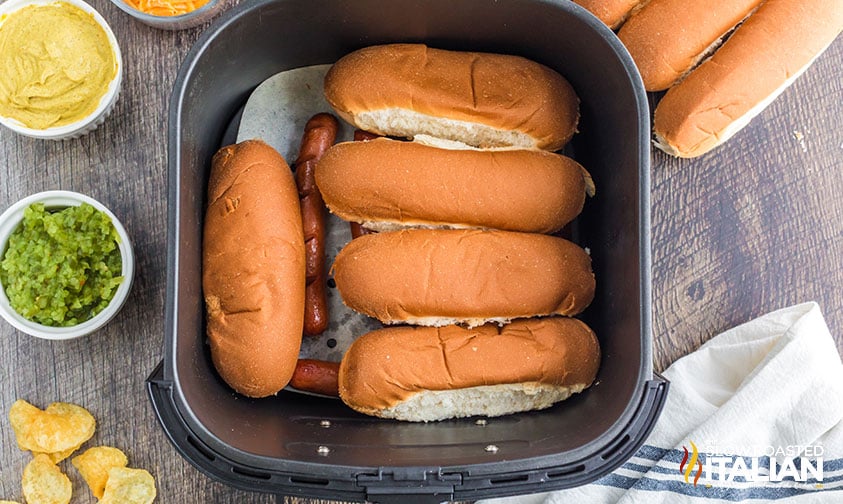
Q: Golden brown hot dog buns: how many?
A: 8